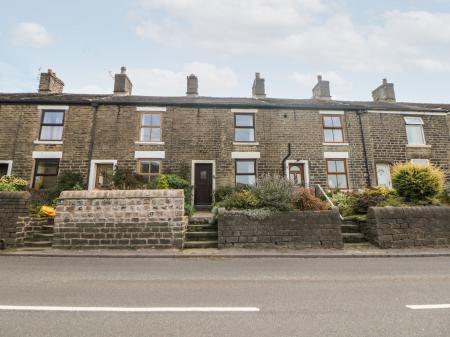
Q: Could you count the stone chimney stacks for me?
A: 6